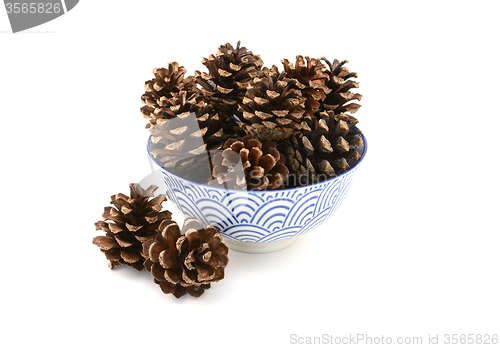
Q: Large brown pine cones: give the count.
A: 10